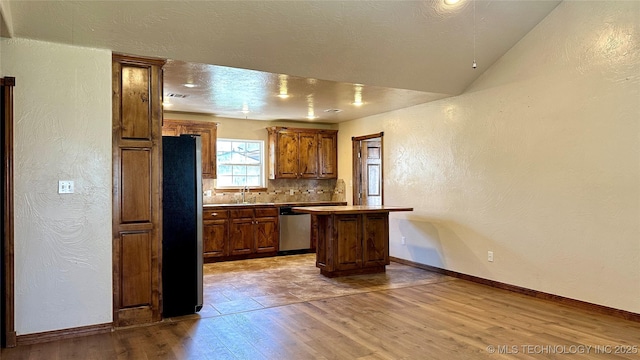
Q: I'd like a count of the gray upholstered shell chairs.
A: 0